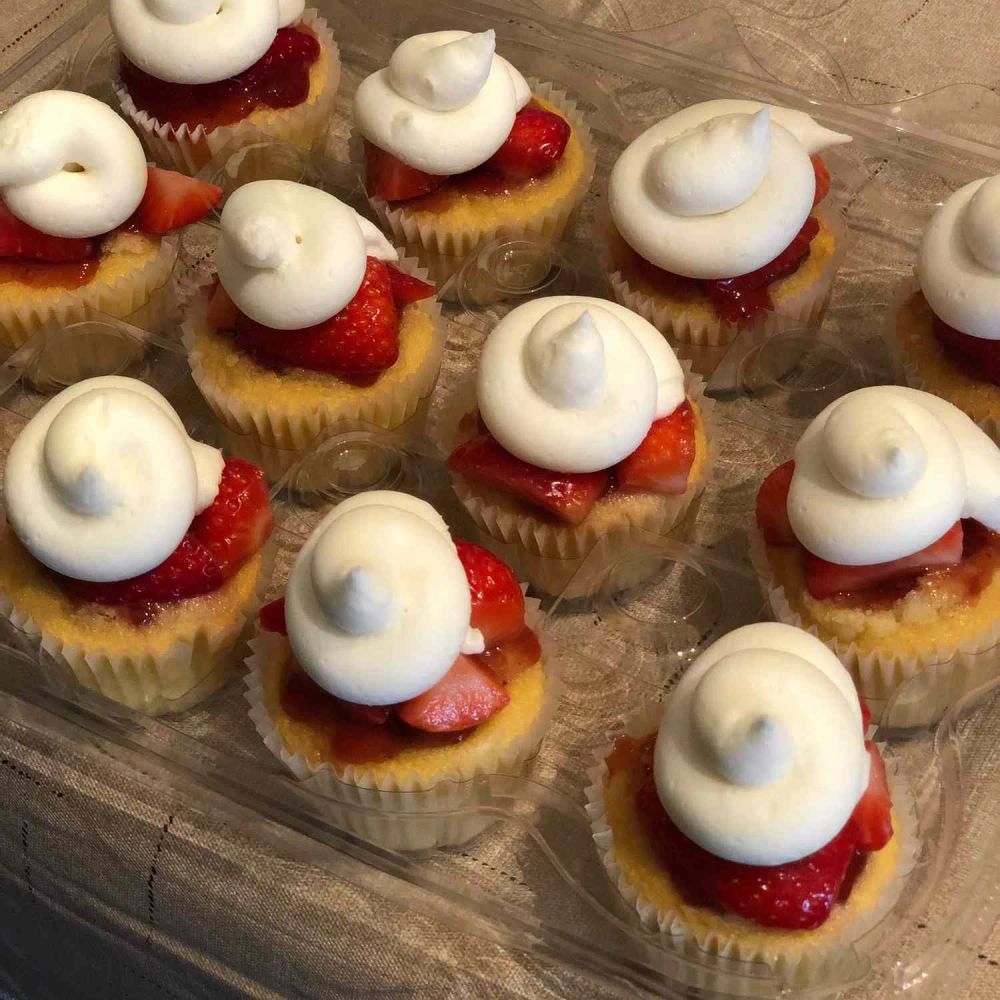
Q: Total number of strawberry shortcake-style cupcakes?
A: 11